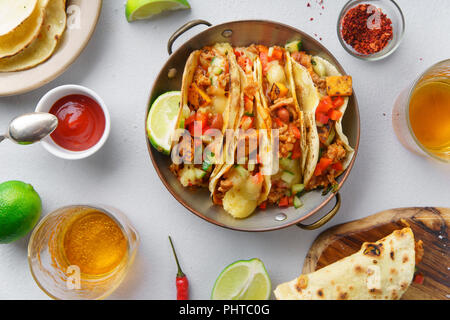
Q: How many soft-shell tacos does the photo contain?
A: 5